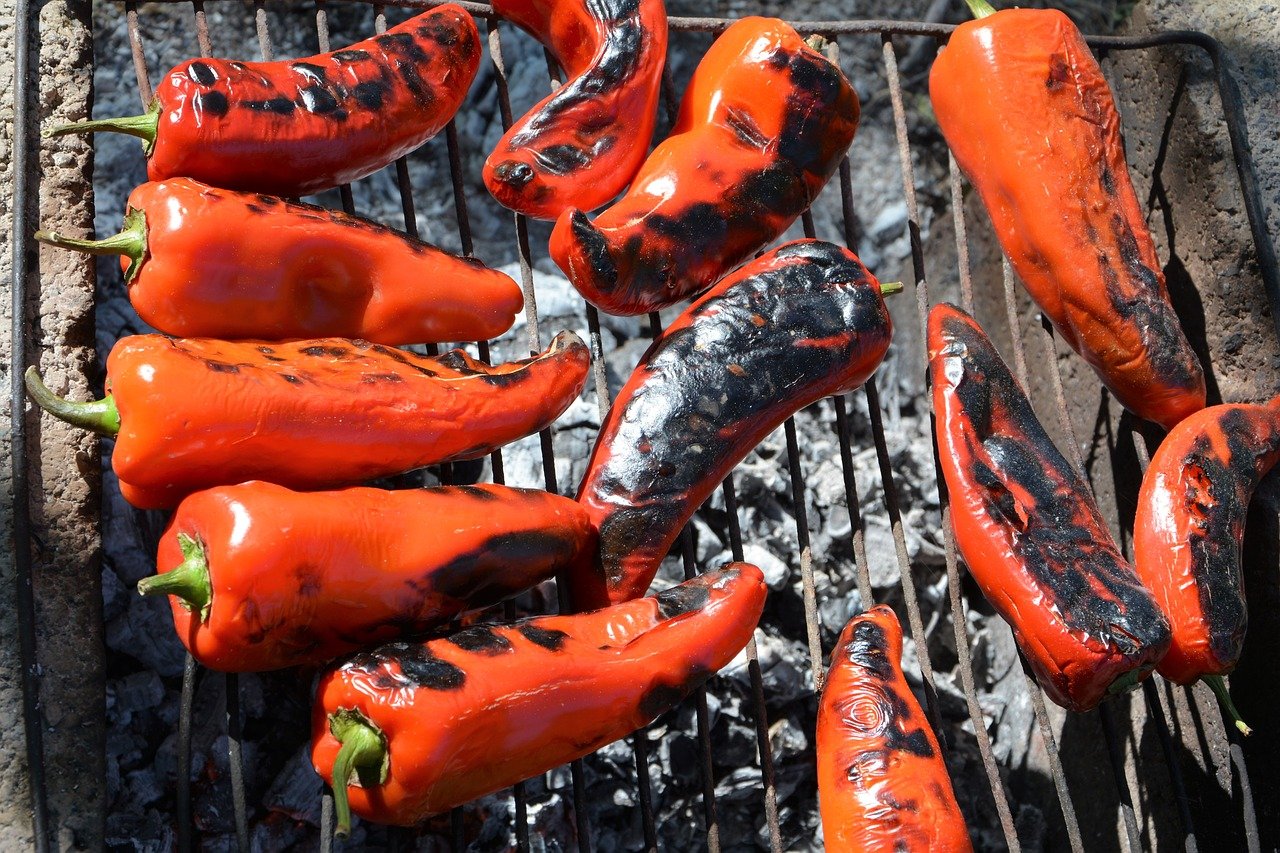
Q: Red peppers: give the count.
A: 12